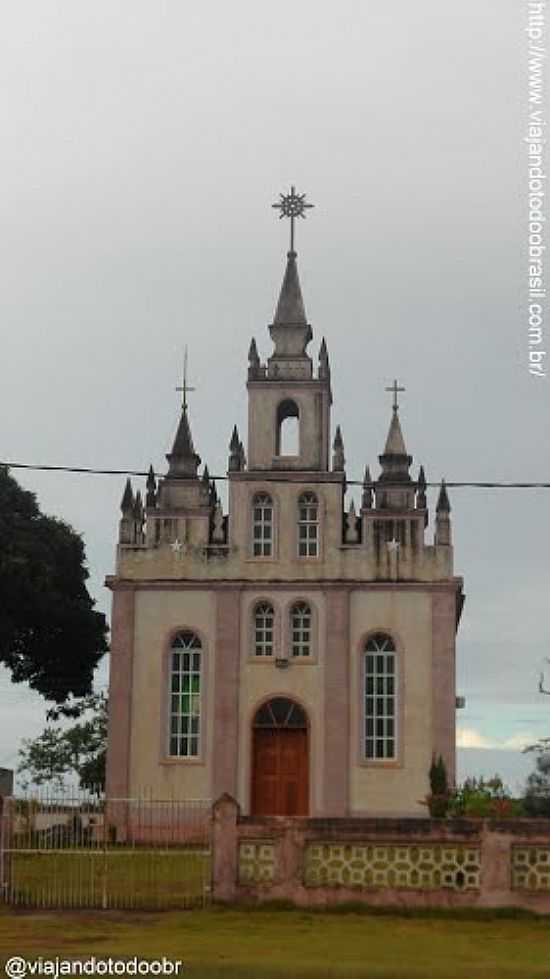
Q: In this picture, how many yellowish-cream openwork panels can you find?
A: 3